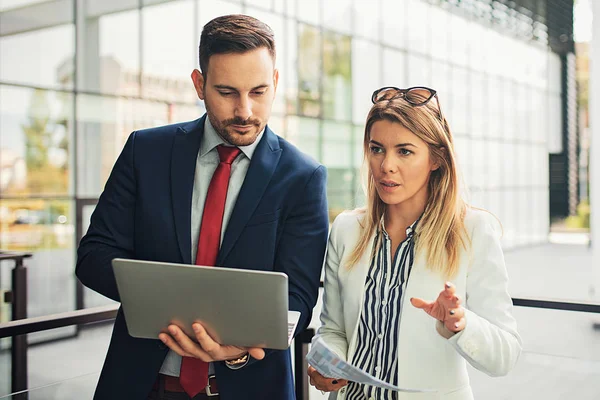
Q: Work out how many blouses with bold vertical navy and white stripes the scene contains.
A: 1